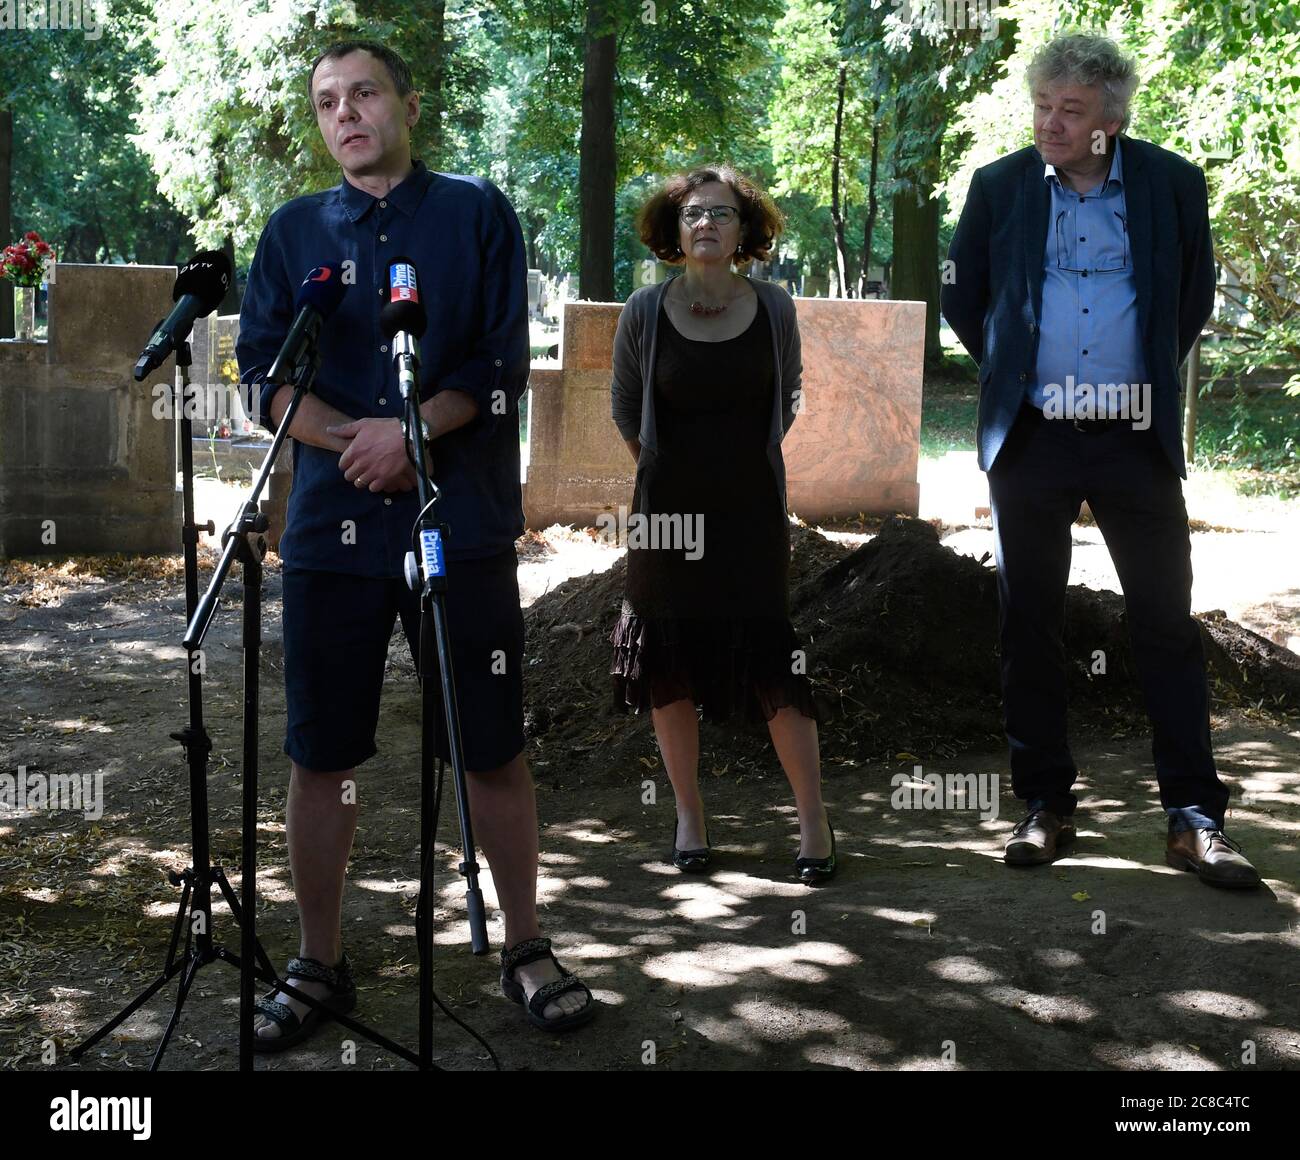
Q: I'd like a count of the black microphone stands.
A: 3